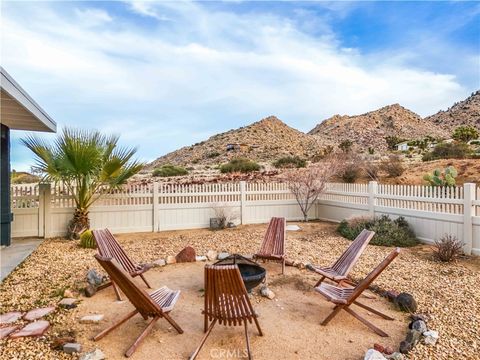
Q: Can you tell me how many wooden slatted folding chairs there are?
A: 6